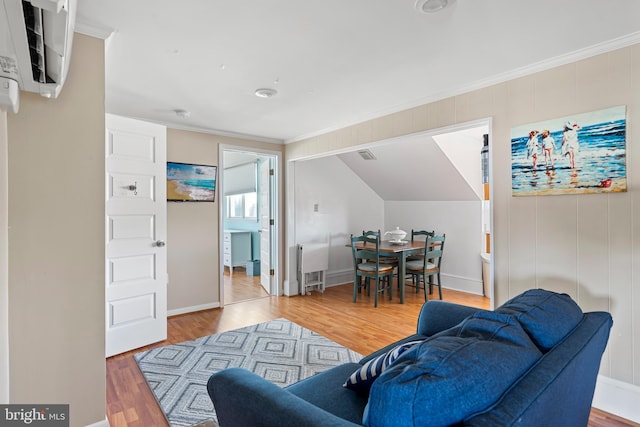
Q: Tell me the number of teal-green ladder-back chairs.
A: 4